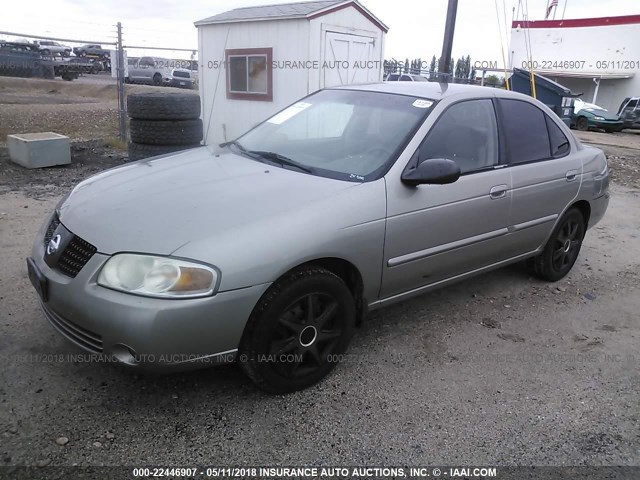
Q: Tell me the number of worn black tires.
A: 3